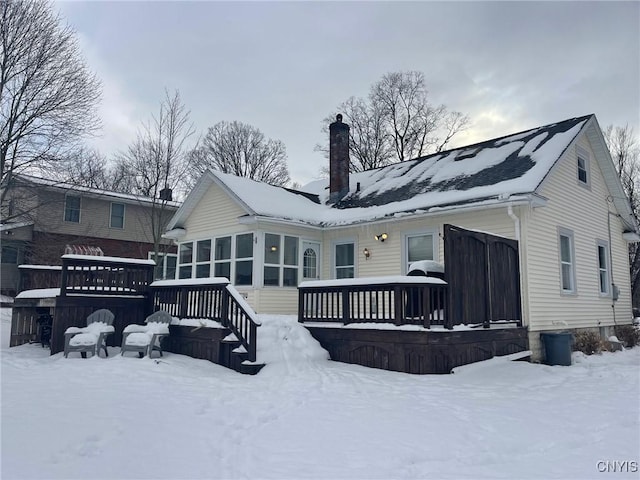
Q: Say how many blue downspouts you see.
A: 0